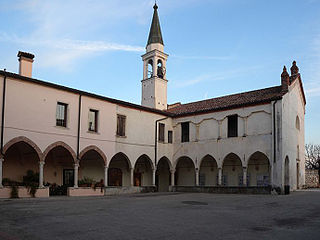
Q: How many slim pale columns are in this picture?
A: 10